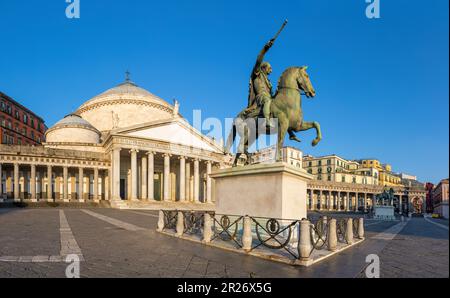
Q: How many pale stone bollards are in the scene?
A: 8